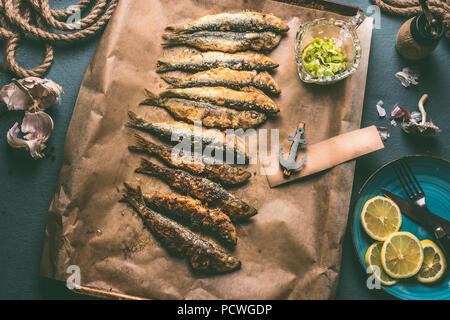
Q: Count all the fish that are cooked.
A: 11